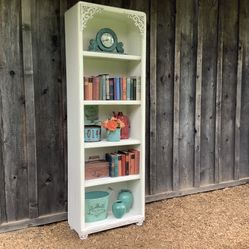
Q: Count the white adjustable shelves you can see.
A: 4